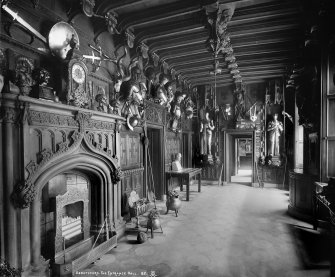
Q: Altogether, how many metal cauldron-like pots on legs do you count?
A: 2